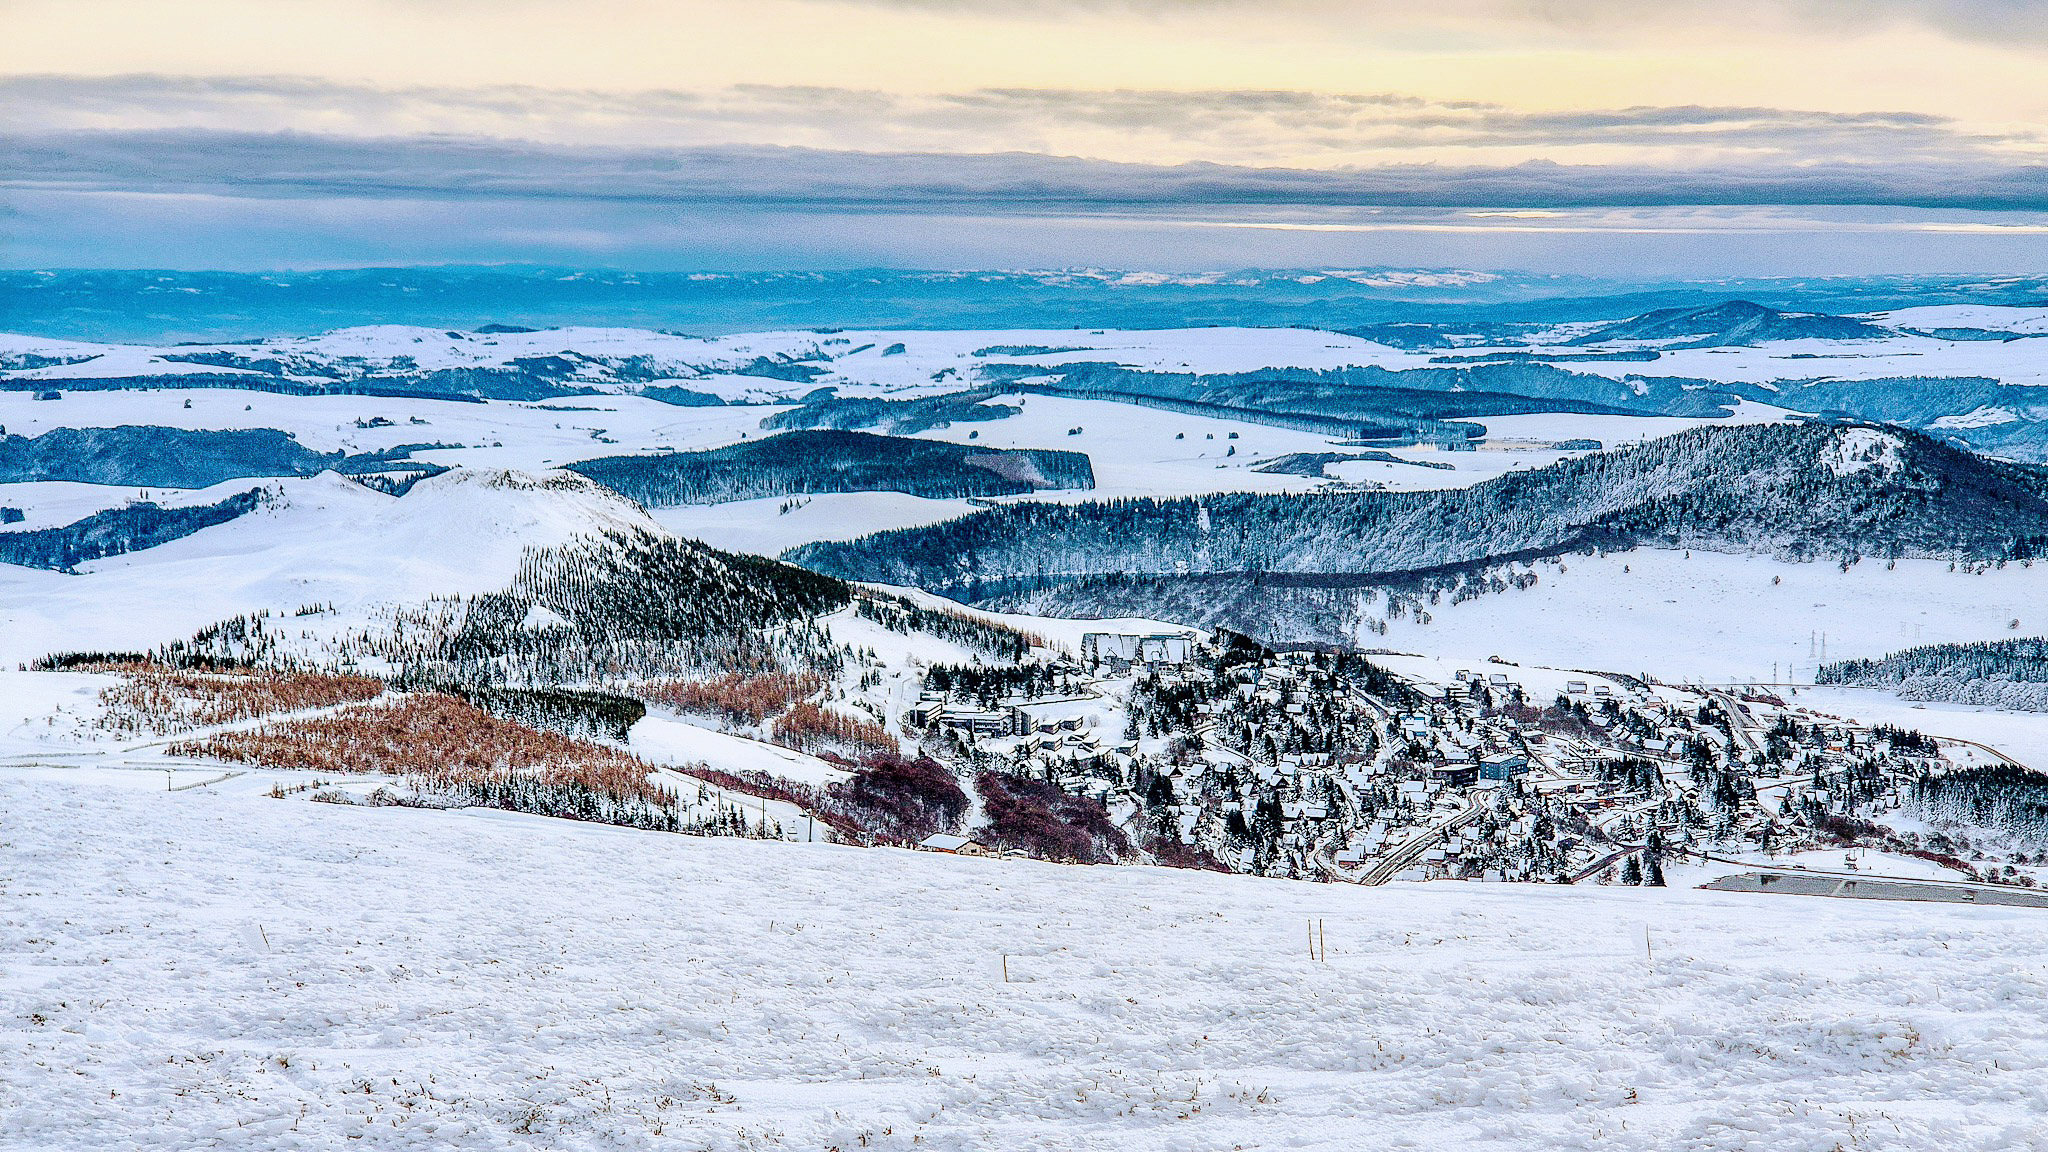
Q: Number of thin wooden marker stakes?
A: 5